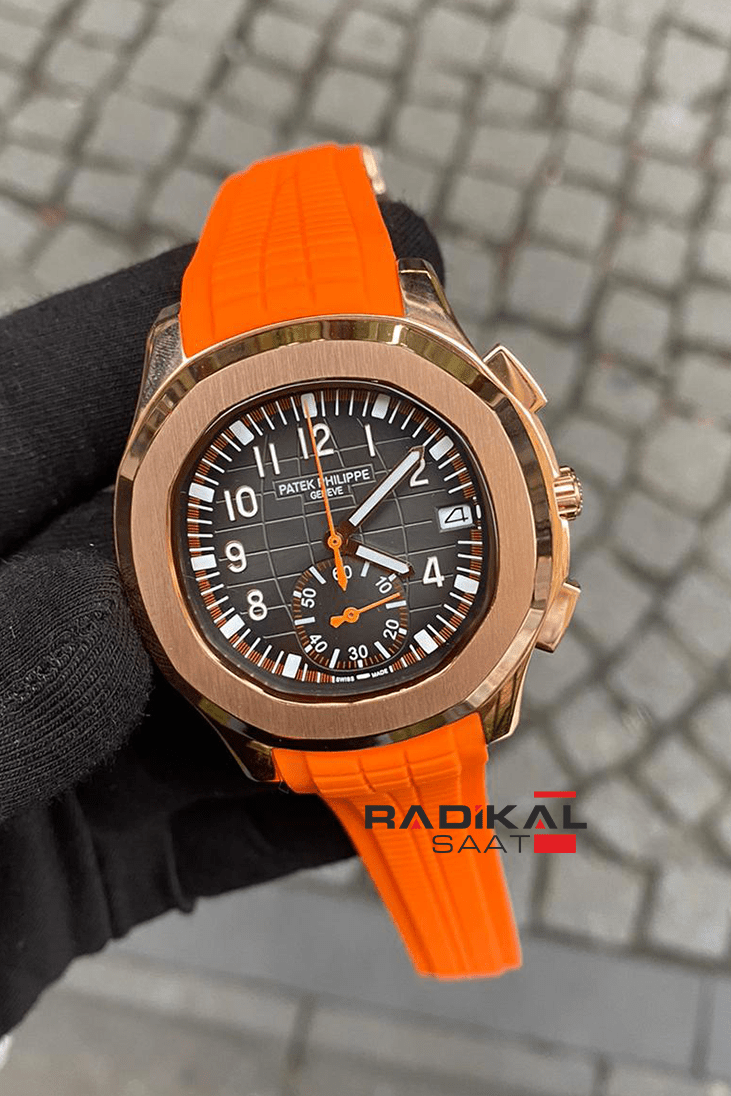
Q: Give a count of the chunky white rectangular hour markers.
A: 10